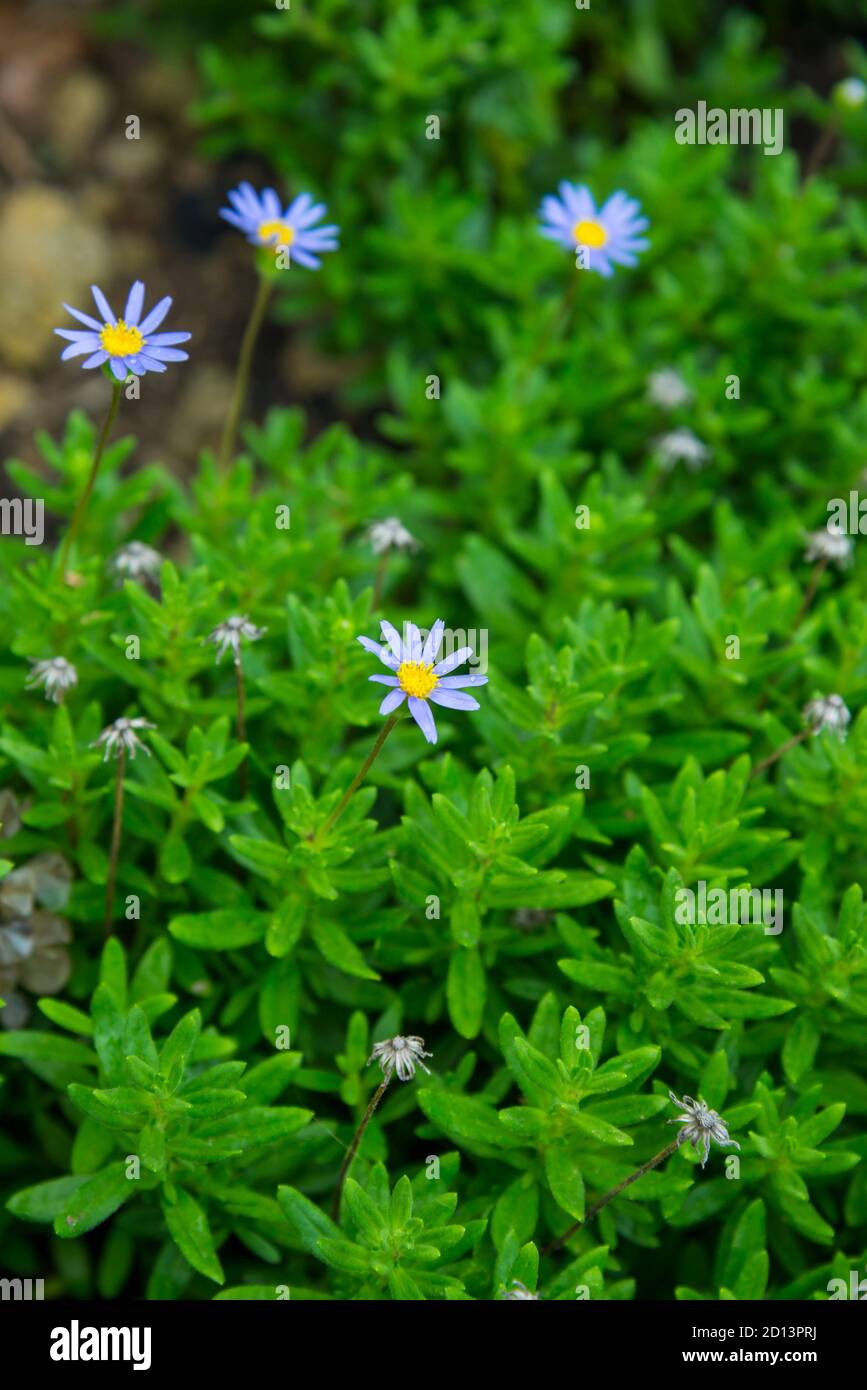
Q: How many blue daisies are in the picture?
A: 4